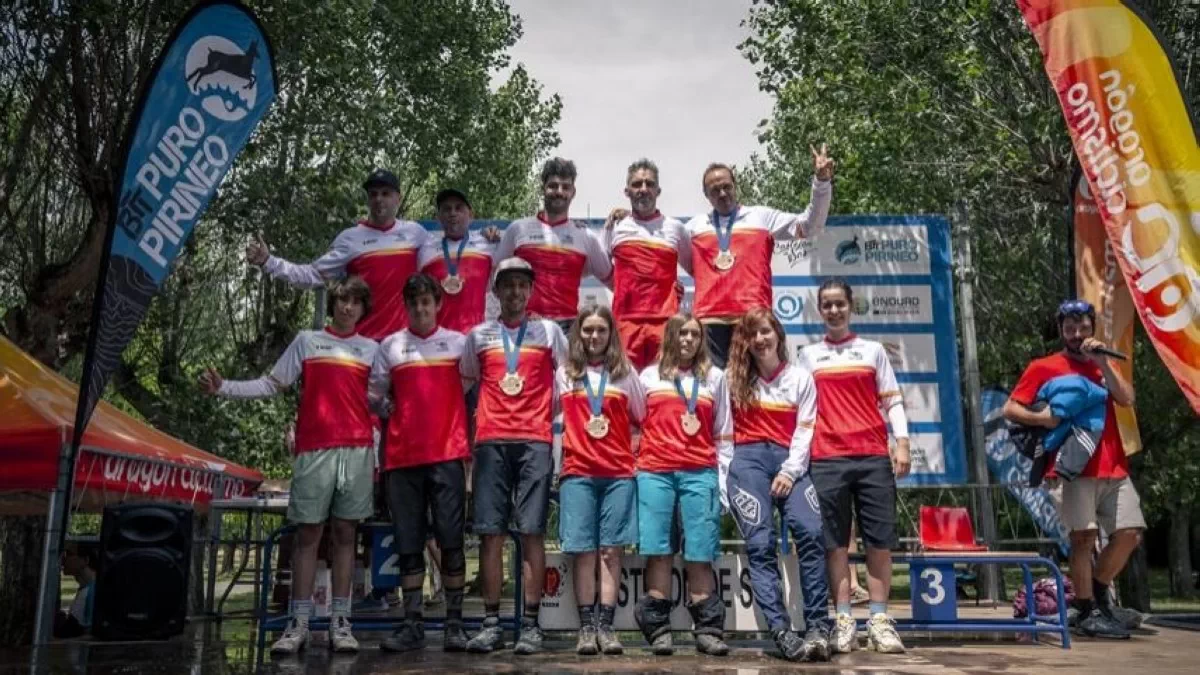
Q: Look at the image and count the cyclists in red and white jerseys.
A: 12